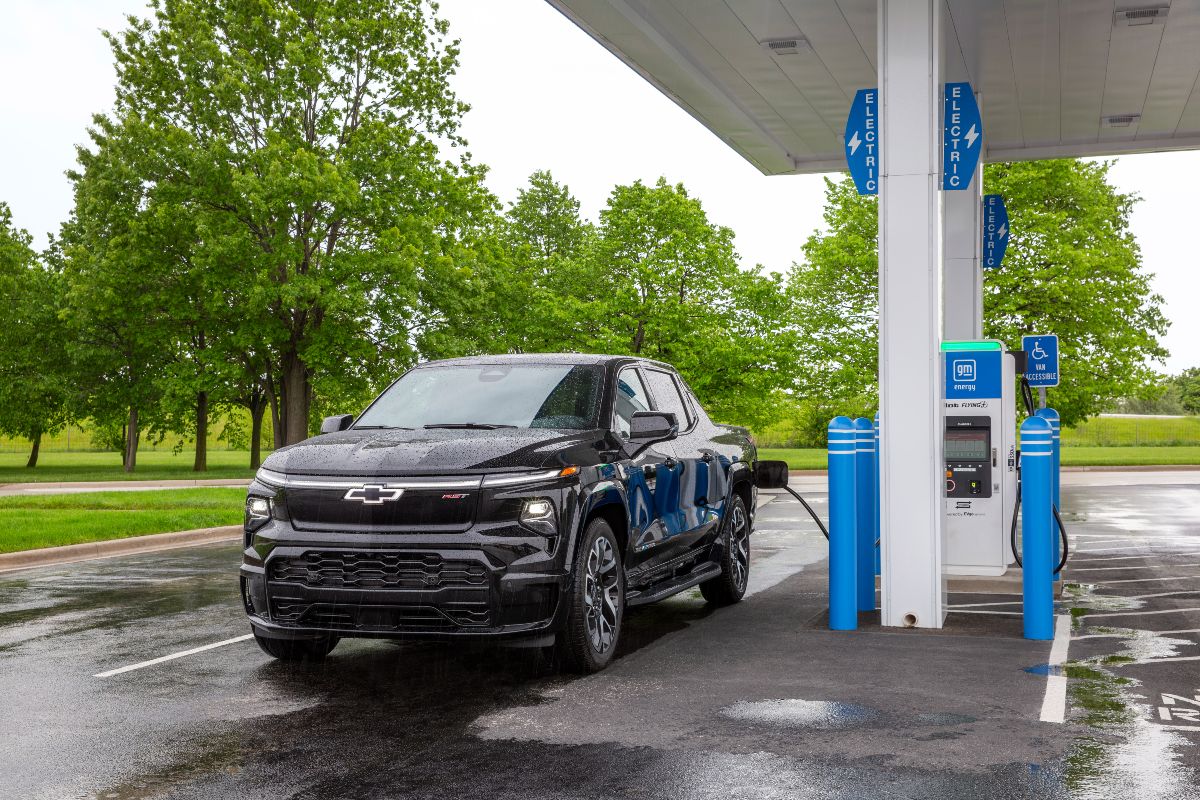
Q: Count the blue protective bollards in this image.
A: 5